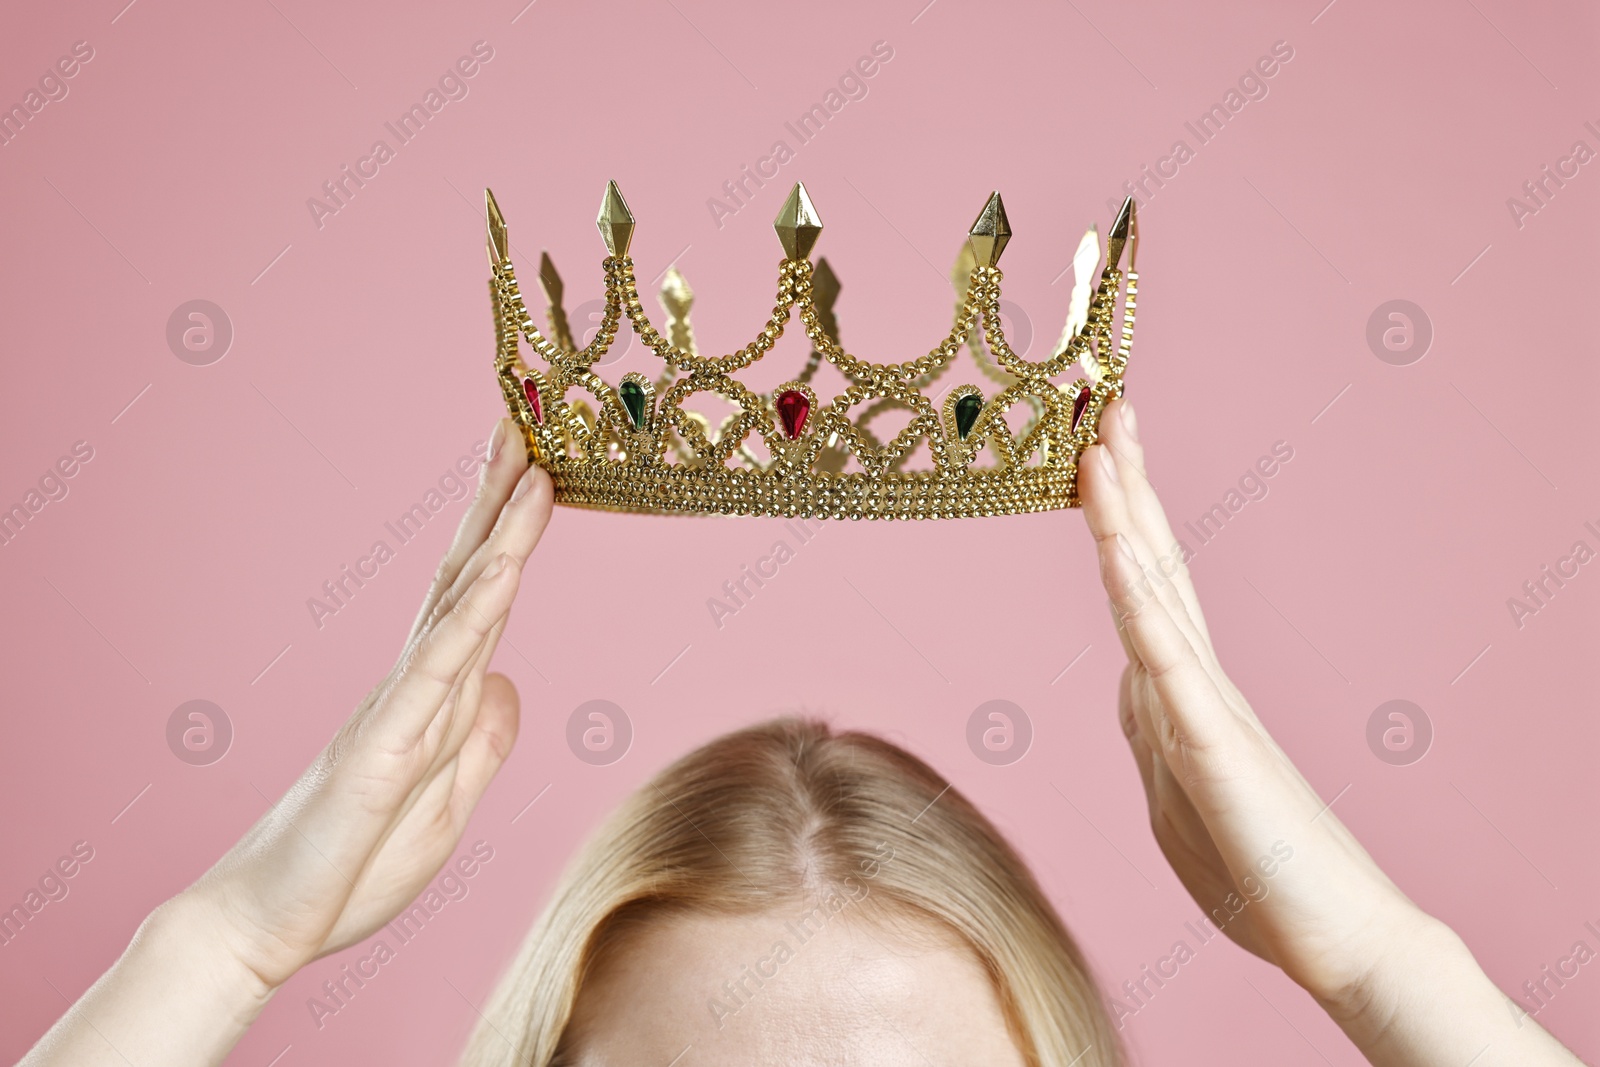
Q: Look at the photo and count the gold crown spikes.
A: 12